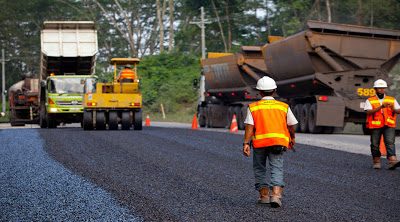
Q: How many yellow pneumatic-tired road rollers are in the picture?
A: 1